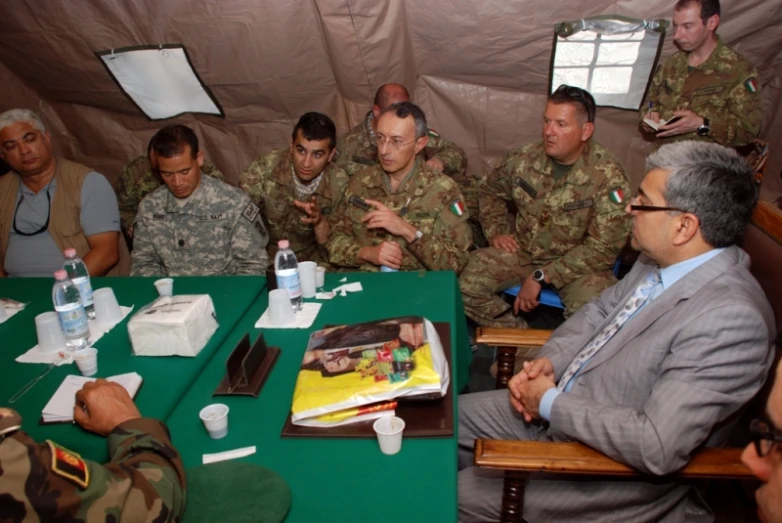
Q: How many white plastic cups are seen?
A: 9